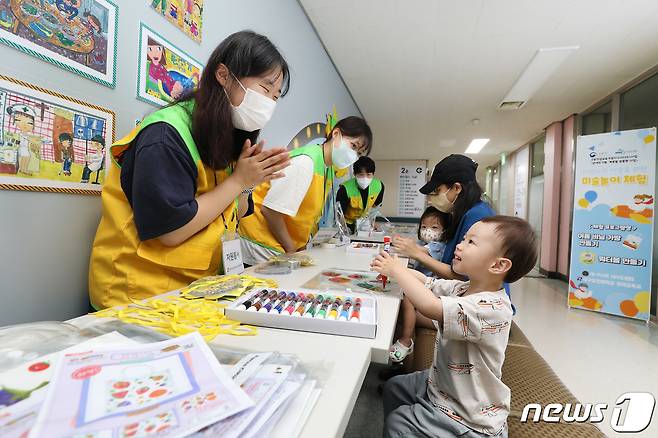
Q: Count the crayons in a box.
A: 11